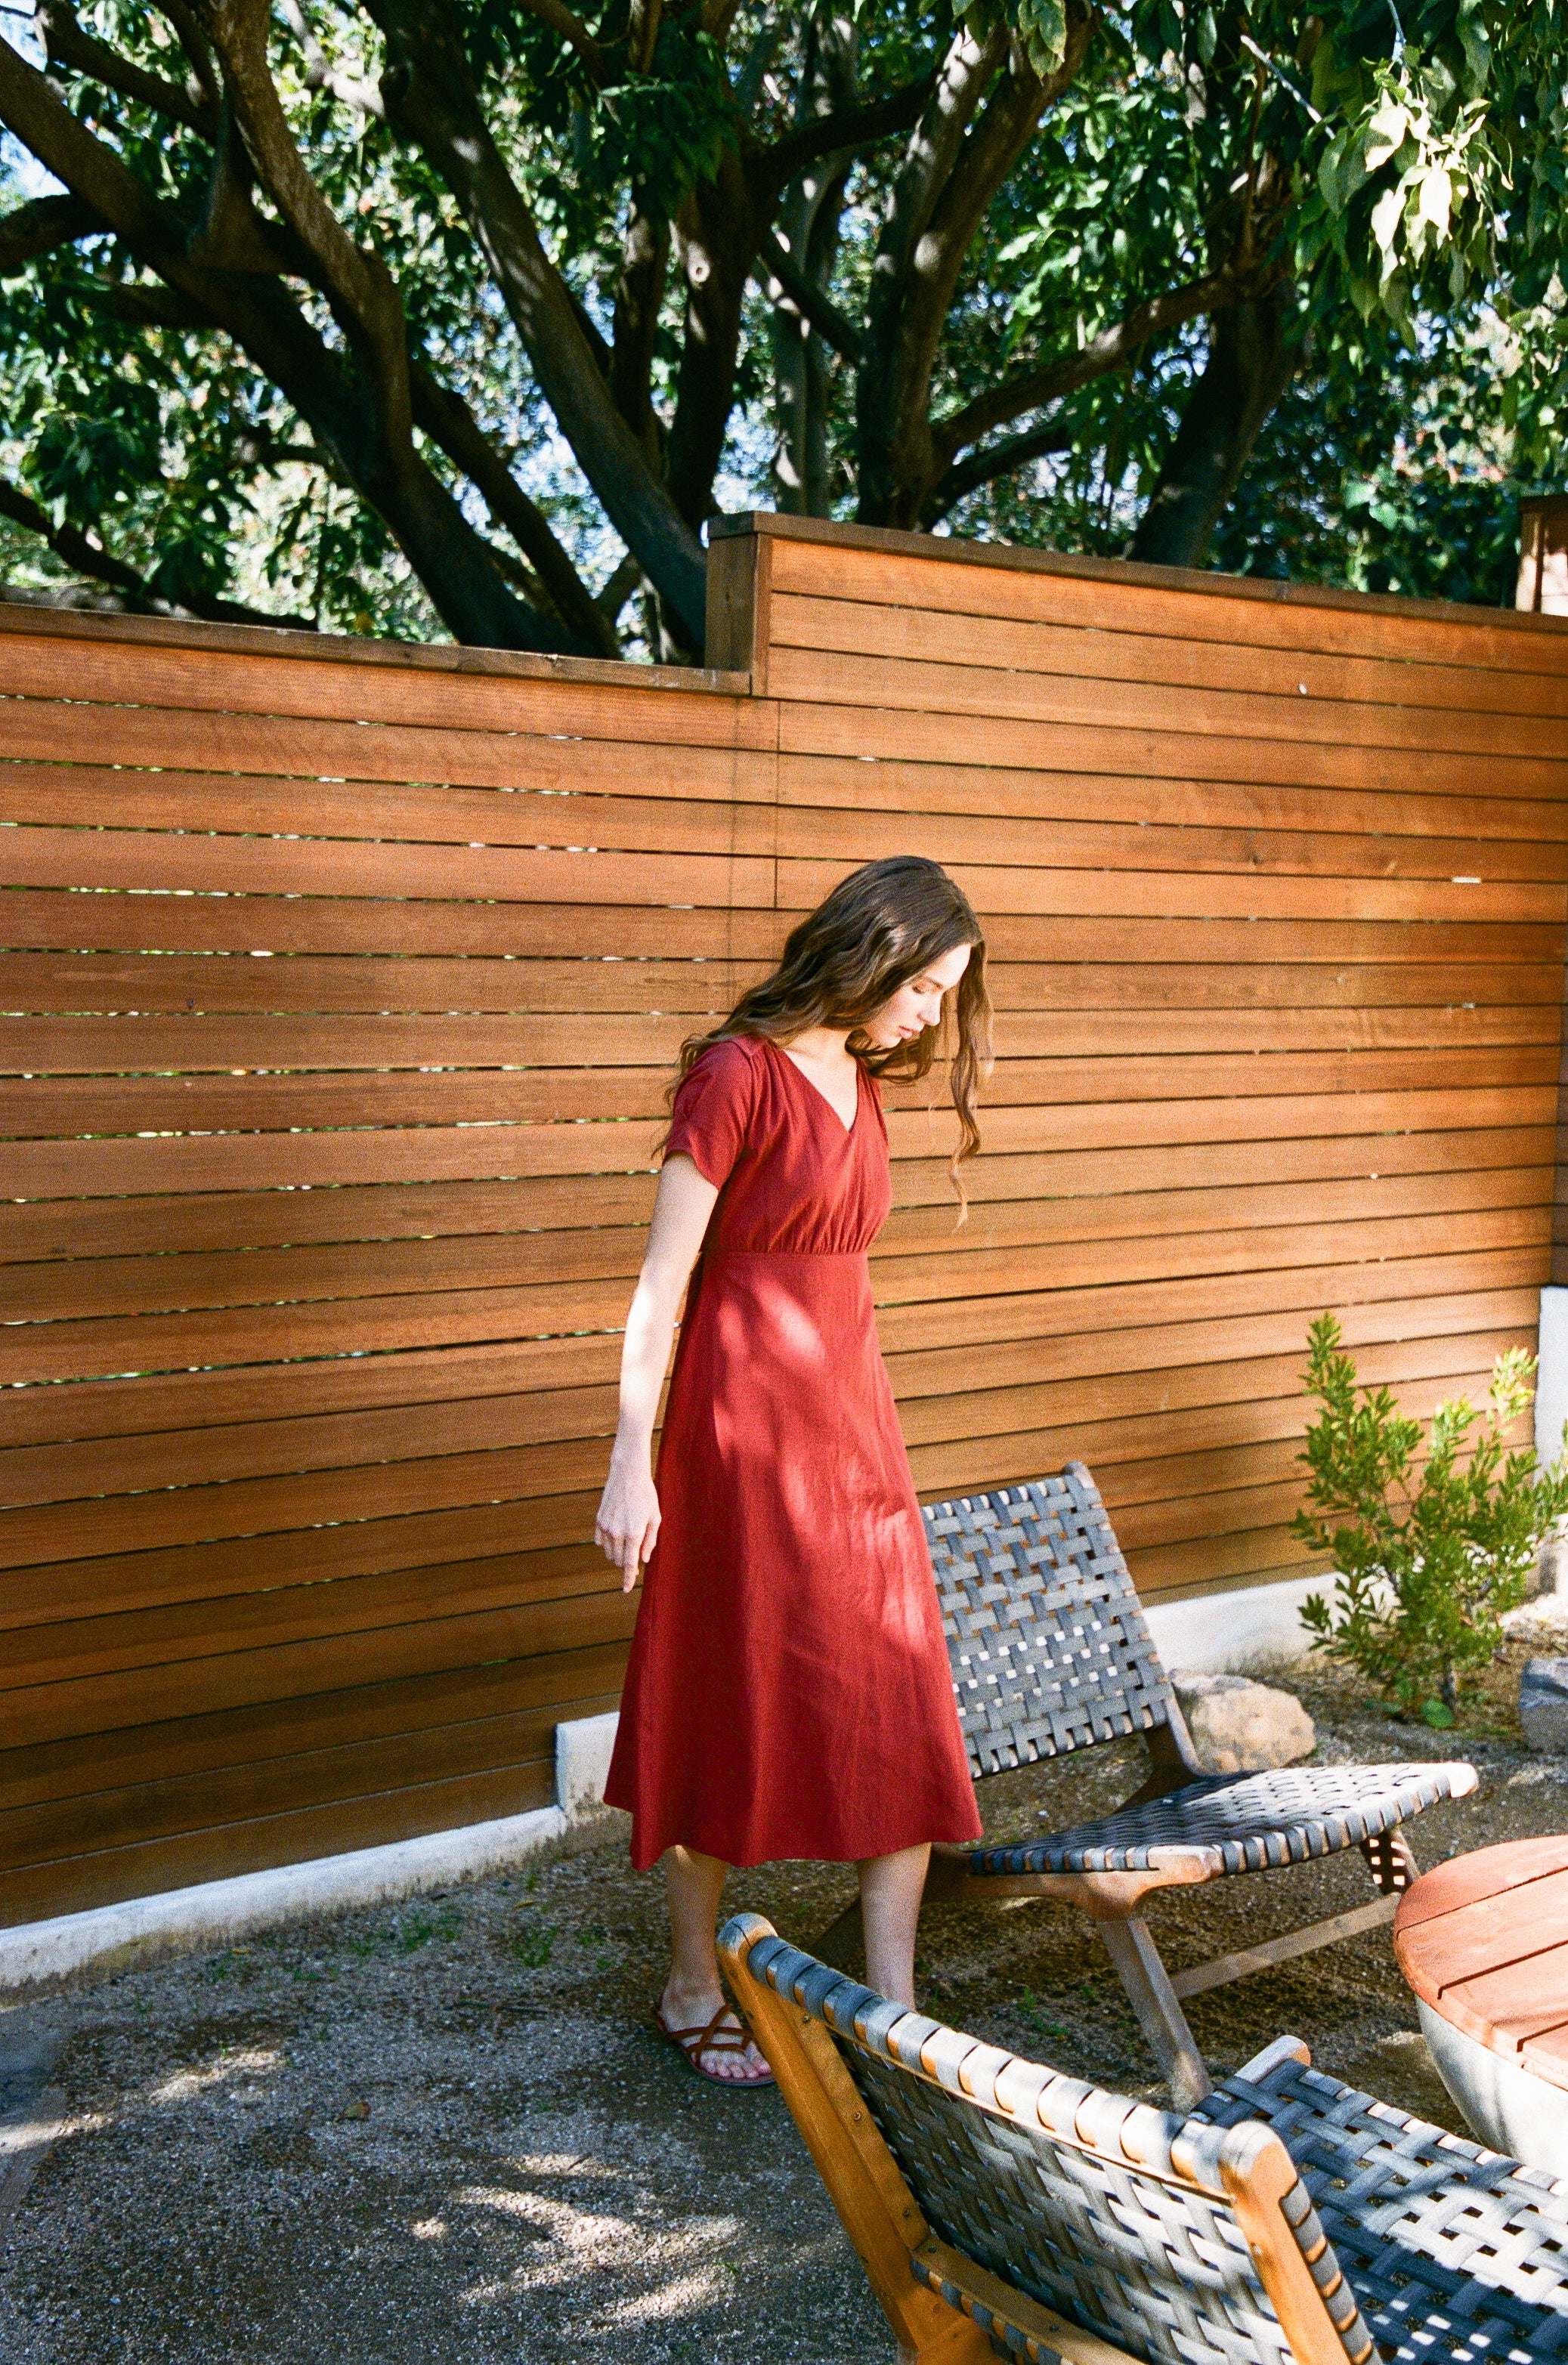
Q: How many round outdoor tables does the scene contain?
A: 1